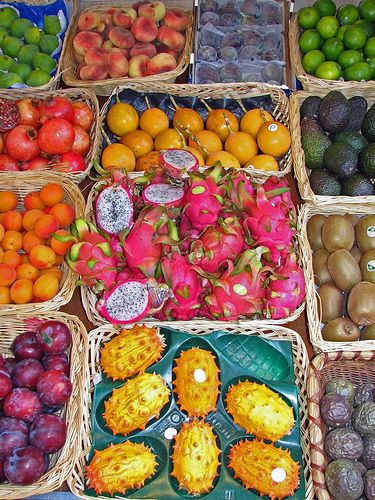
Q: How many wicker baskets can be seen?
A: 12